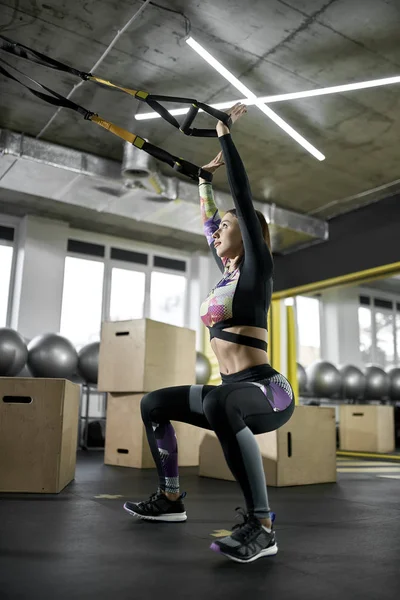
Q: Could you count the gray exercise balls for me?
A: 9